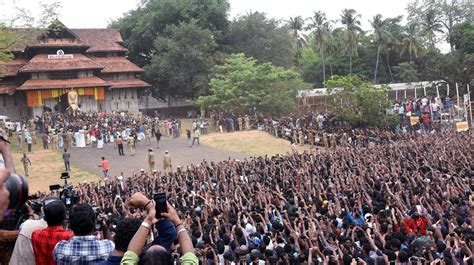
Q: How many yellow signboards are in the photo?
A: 2